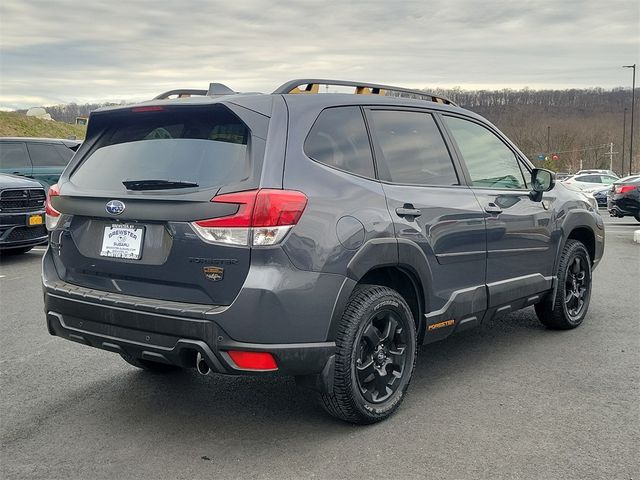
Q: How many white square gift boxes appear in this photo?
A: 0